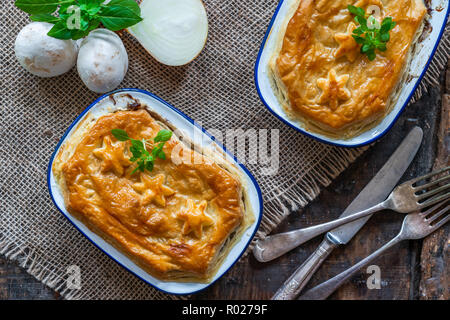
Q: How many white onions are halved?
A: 1